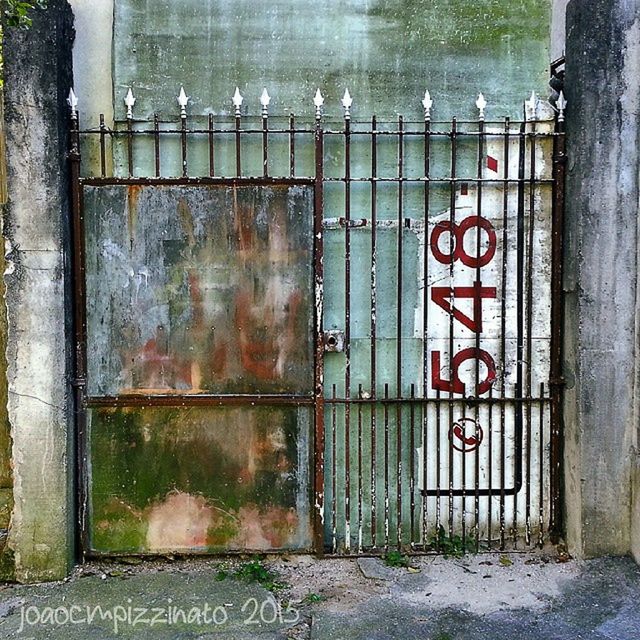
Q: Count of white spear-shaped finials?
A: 11